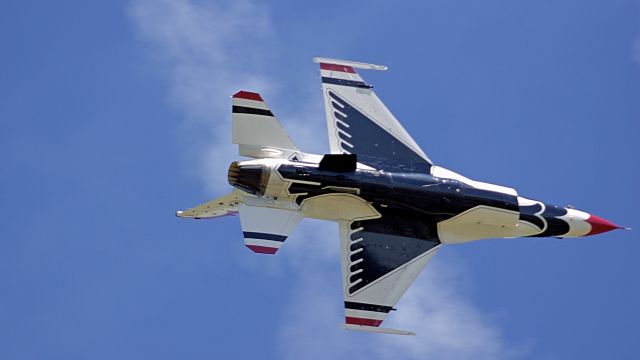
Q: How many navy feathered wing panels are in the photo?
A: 2